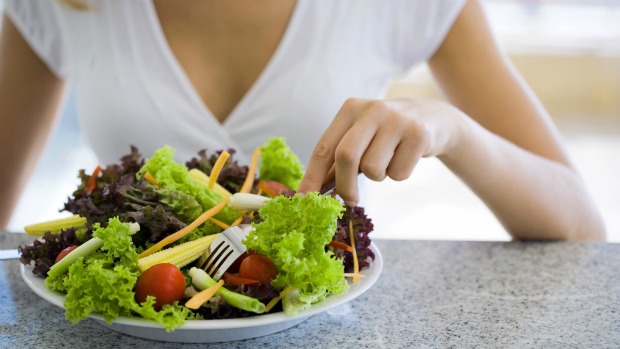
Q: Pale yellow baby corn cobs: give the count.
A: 3